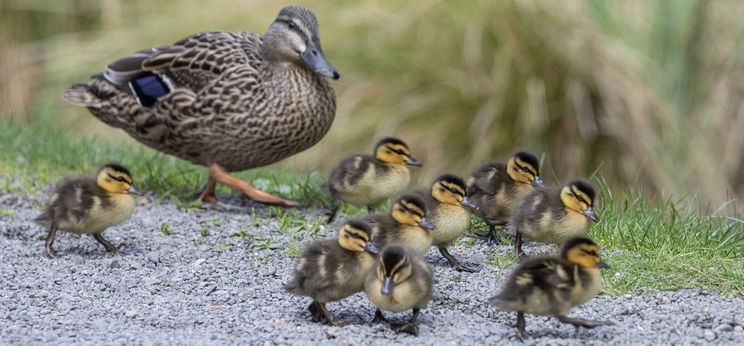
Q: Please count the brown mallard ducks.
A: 1